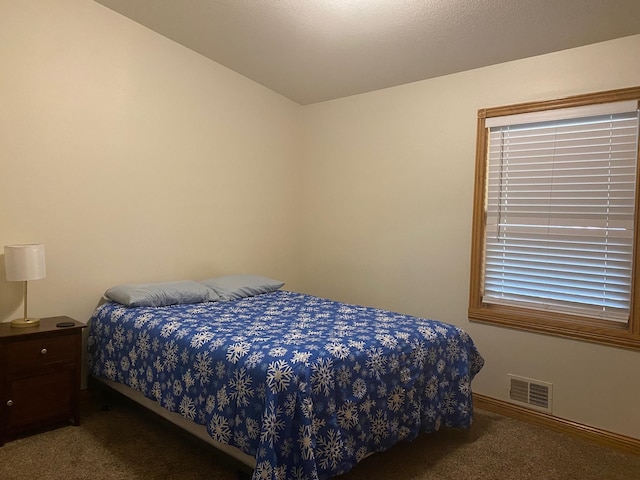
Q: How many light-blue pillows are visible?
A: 2